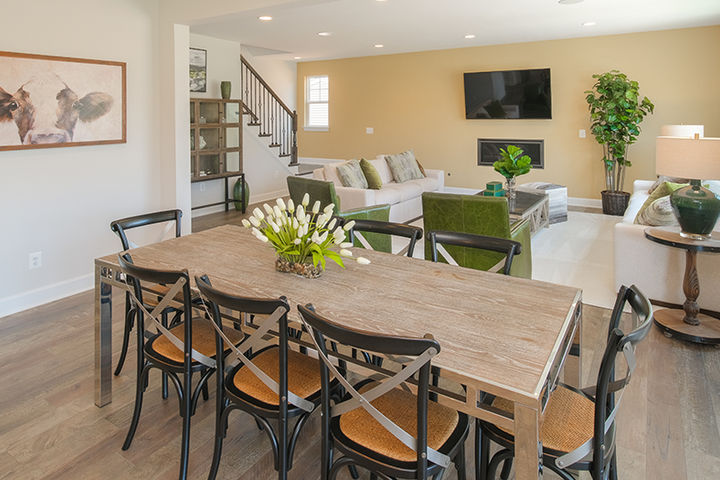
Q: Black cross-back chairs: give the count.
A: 8